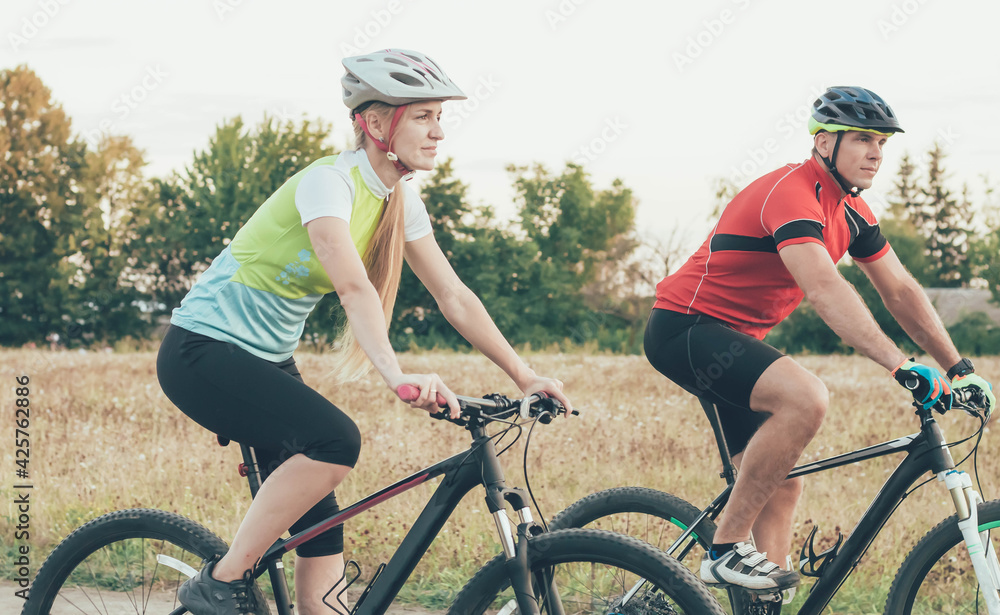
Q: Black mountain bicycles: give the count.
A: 2